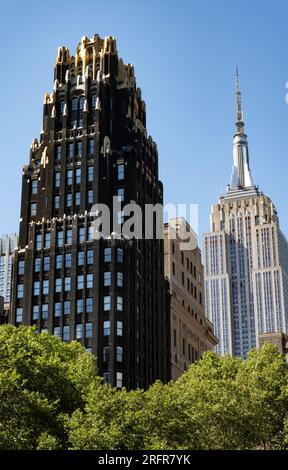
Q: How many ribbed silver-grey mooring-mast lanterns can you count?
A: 1